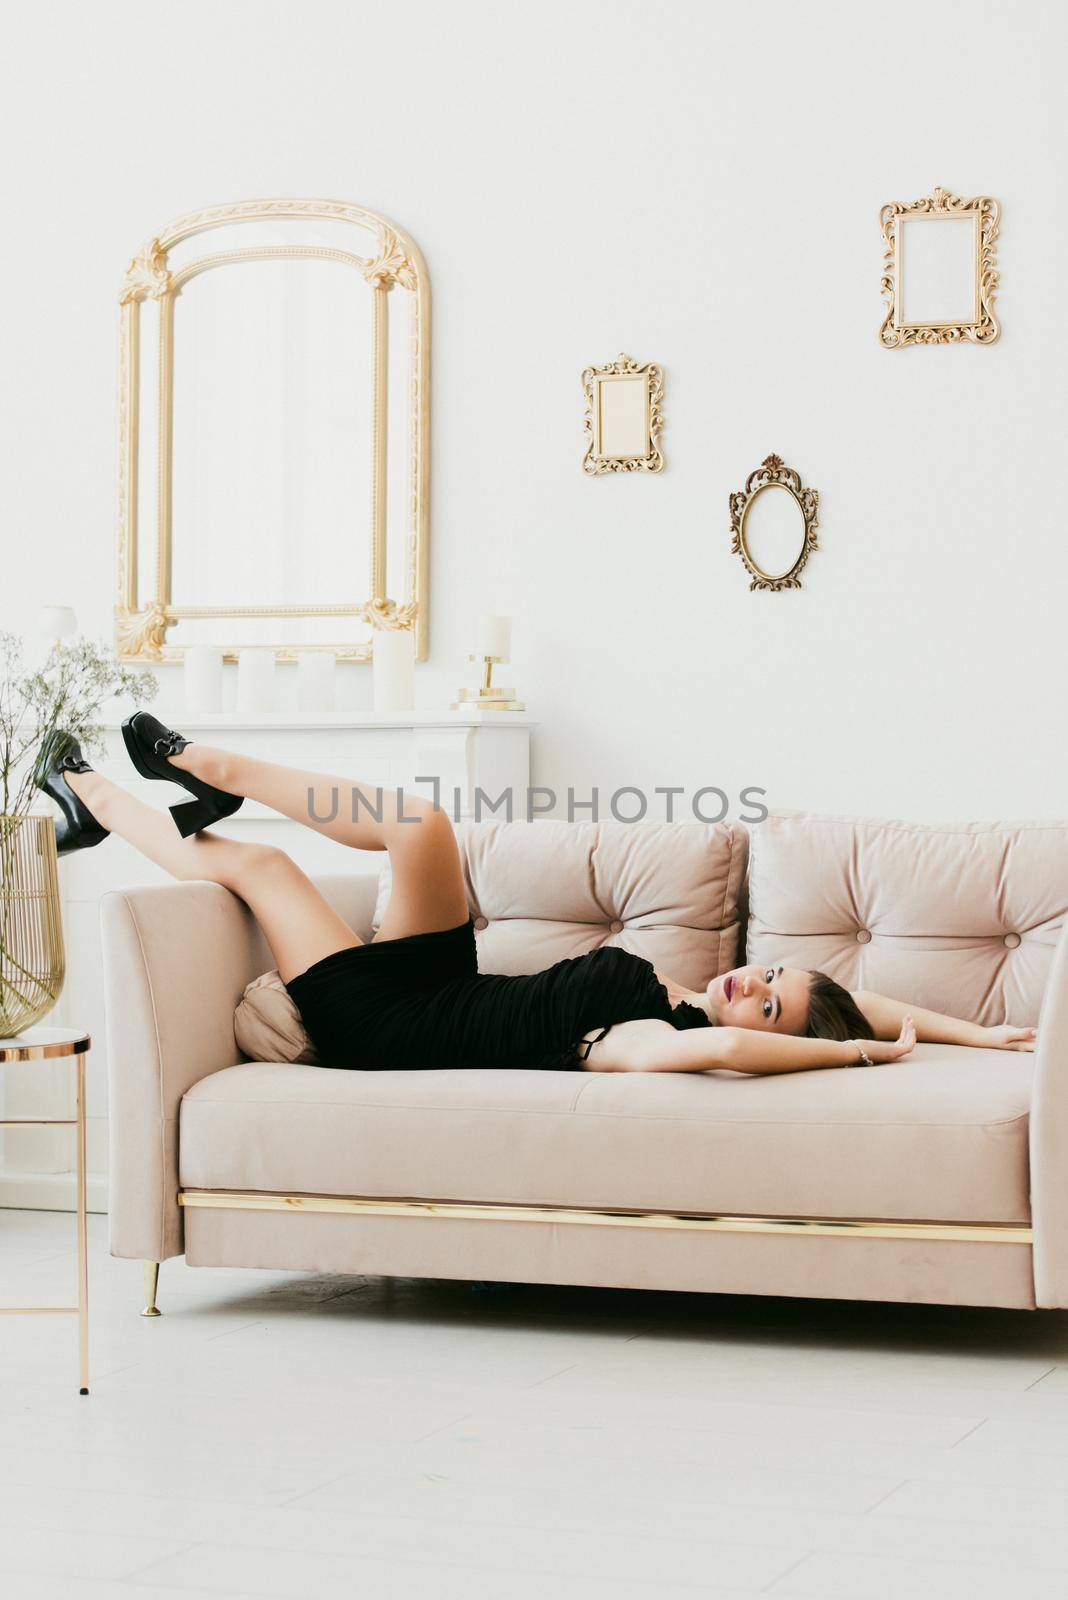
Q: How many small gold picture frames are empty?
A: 3